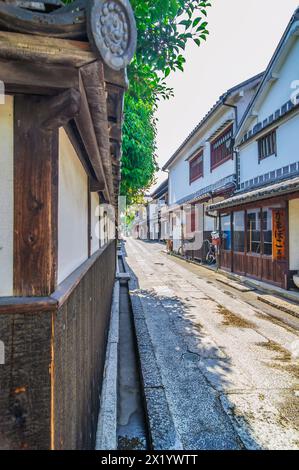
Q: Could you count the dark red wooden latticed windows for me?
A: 2